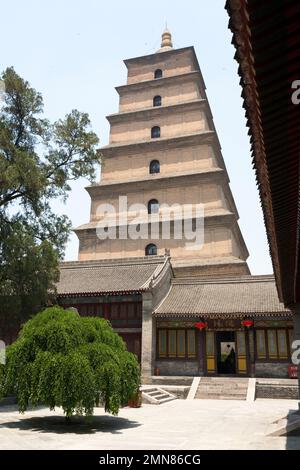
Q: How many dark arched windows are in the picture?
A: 6